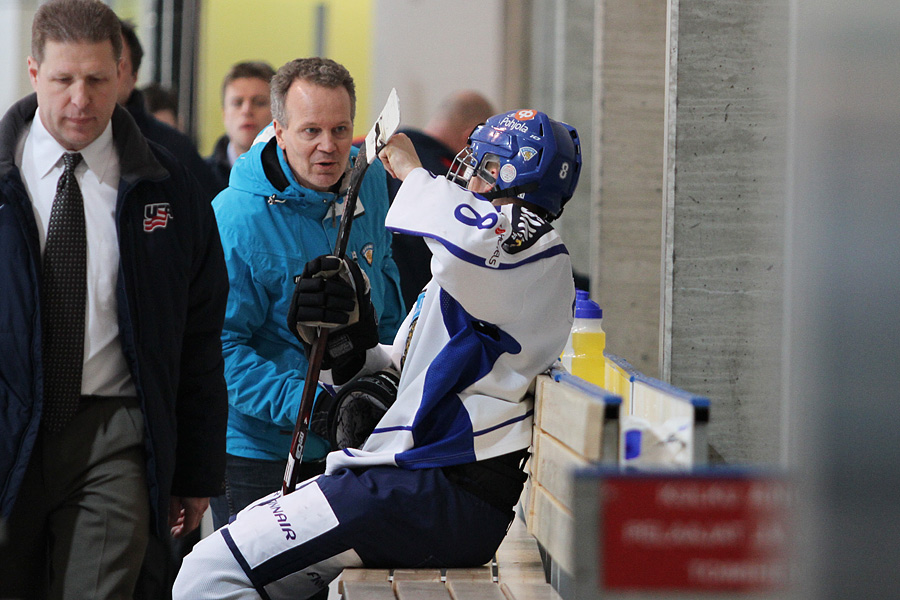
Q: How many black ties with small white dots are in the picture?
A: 1